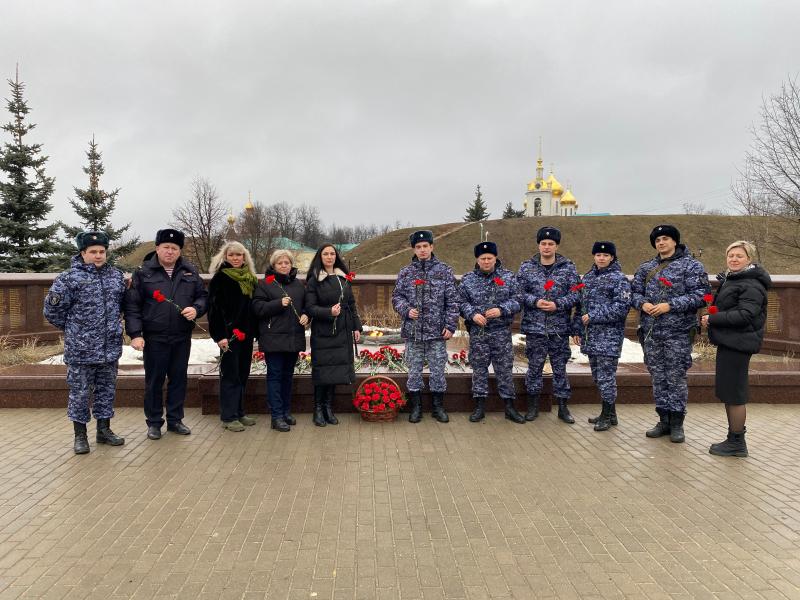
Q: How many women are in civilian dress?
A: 4